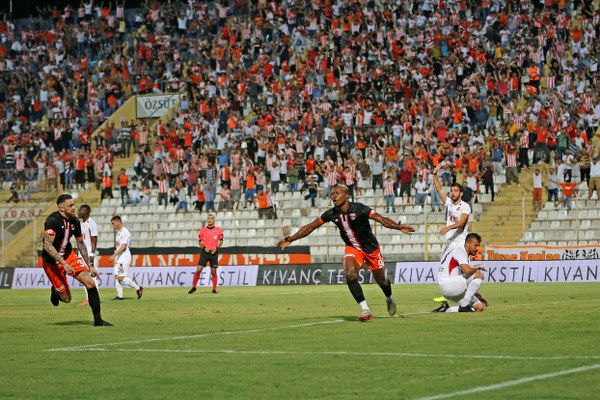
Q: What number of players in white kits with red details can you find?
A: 4